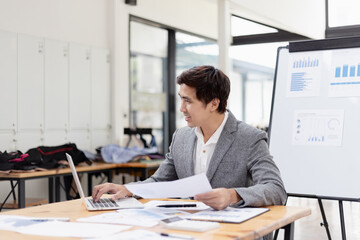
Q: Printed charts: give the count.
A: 3